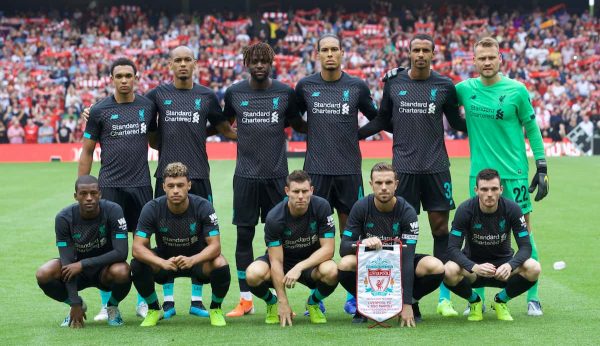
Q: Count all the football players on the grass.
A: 11